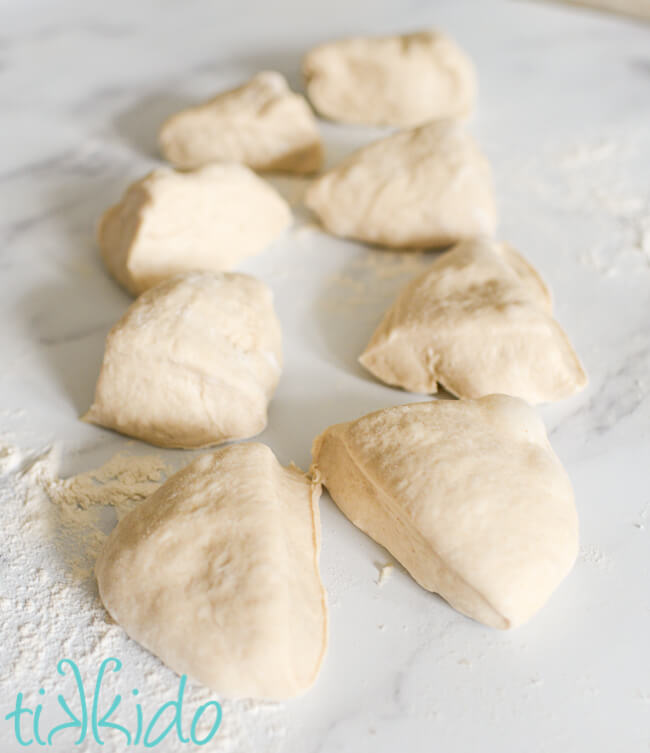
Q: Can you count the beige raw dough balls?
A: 8